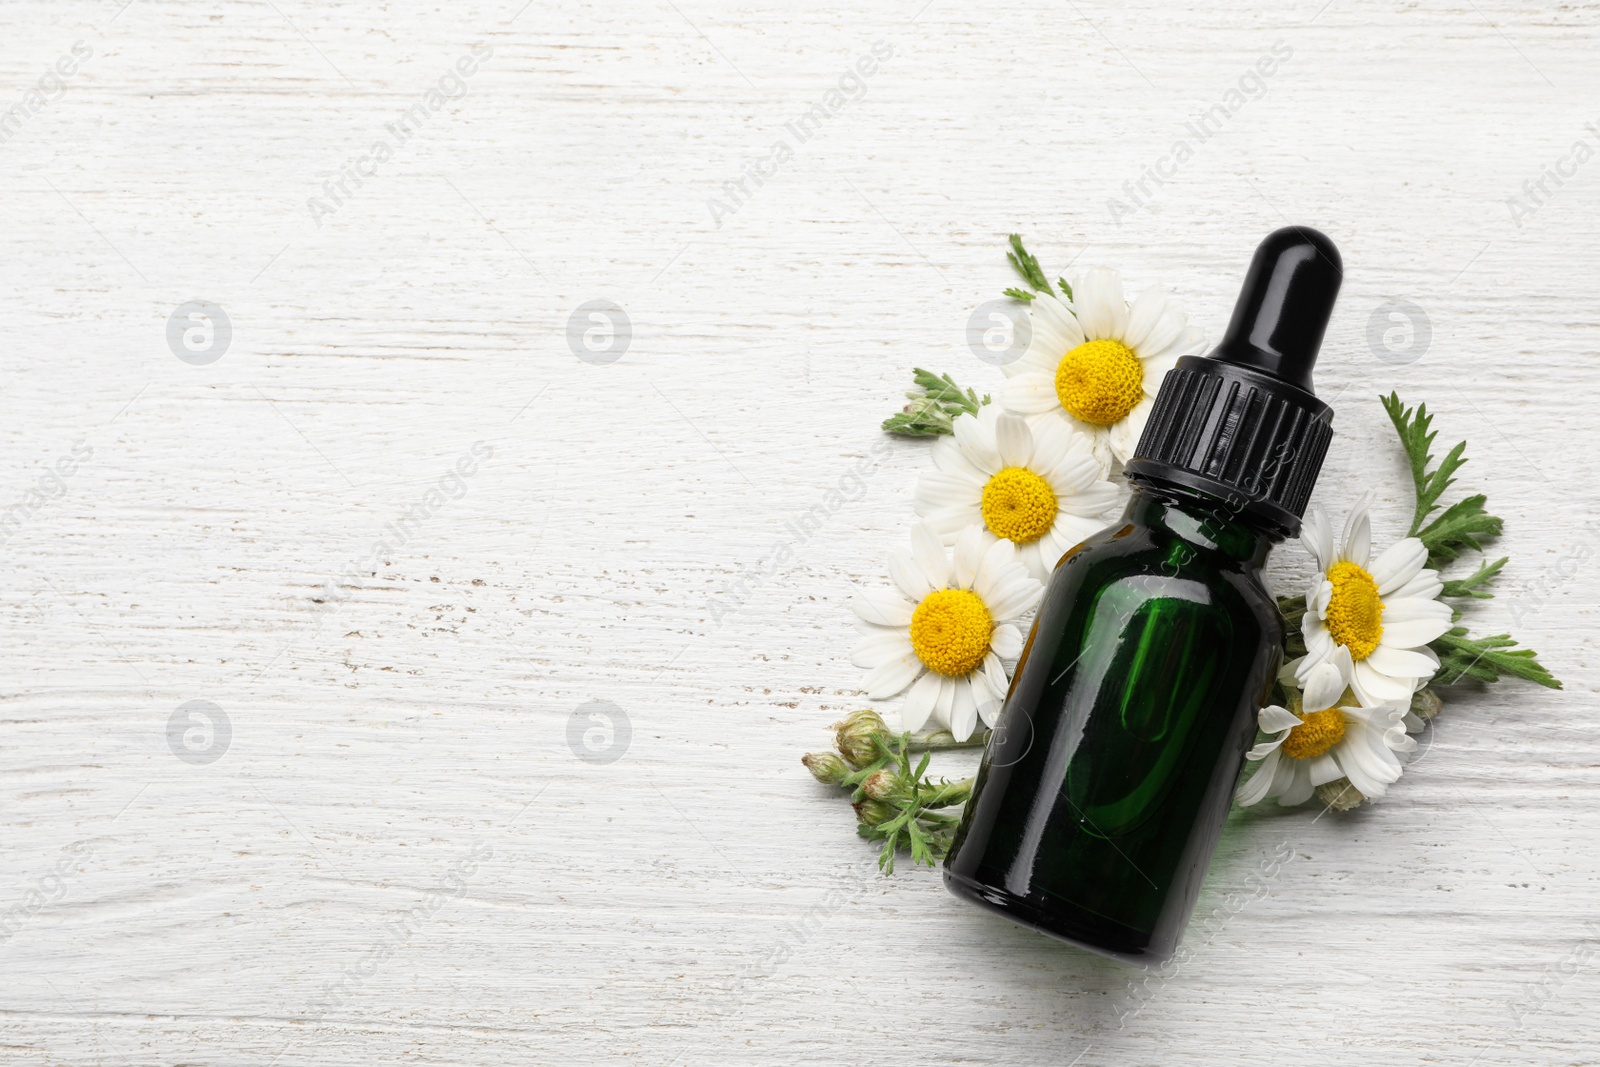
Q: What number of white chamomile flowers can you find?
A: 5